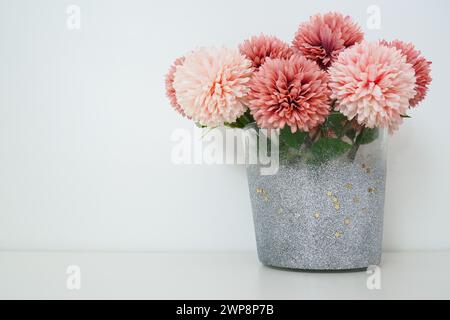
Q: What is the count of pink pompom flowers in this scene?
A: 7